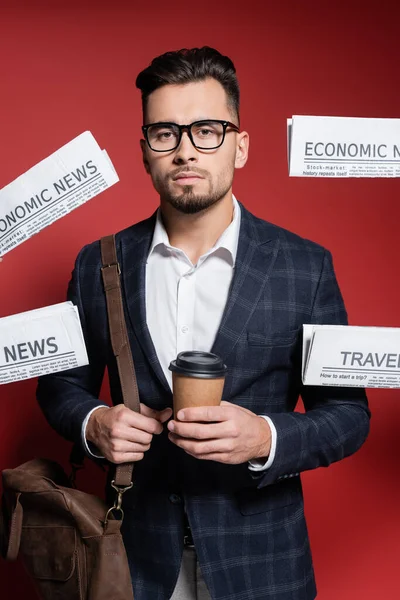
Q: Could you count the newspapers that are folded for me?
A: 4